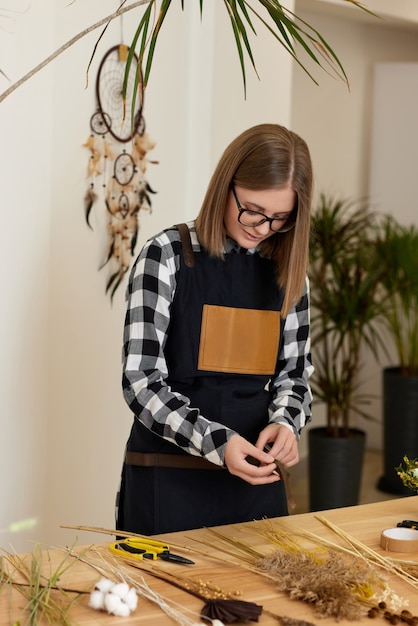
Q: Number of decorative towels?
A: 0